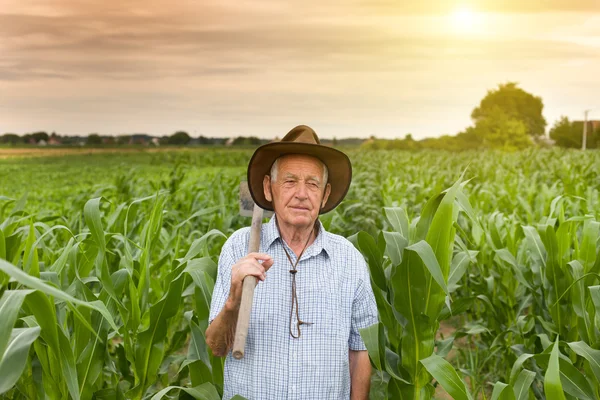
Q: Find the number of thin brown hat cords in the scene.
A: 1